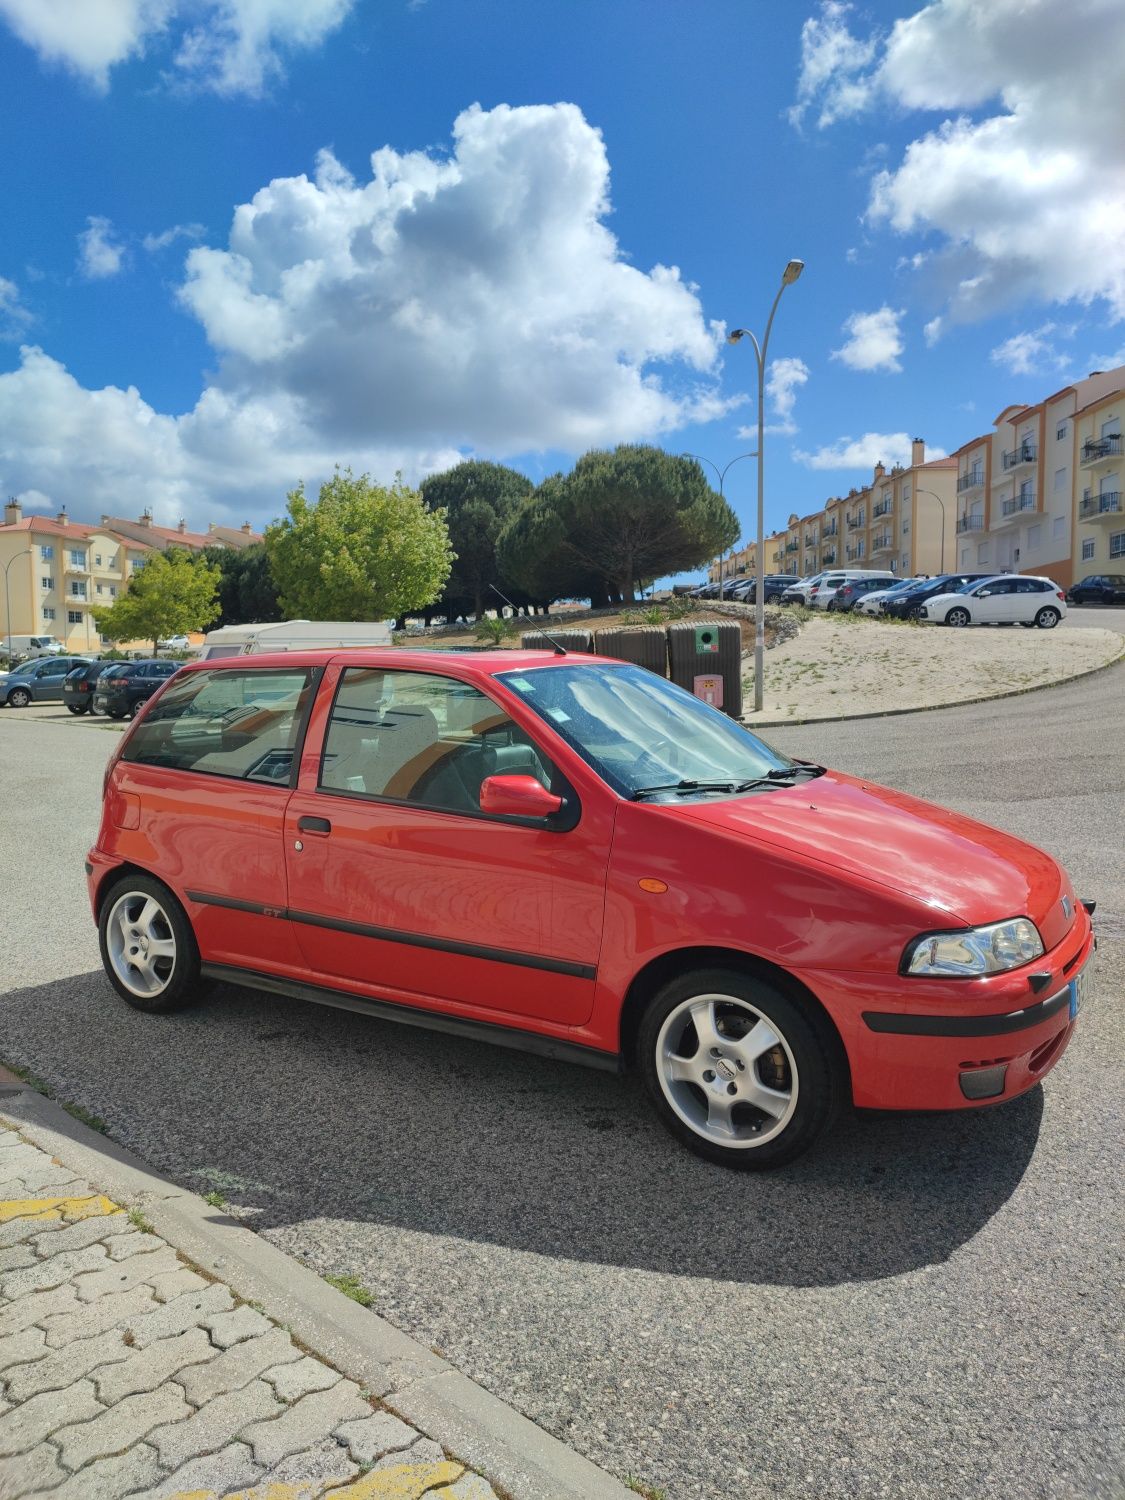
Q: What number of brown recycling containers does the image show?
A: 3